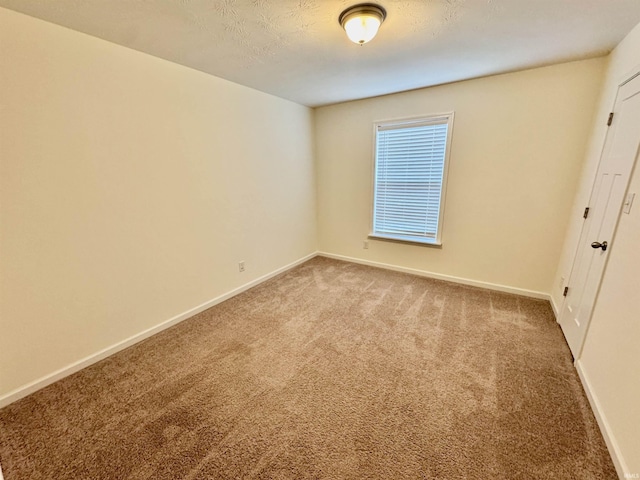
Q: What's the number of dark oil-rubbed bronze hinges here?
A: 3